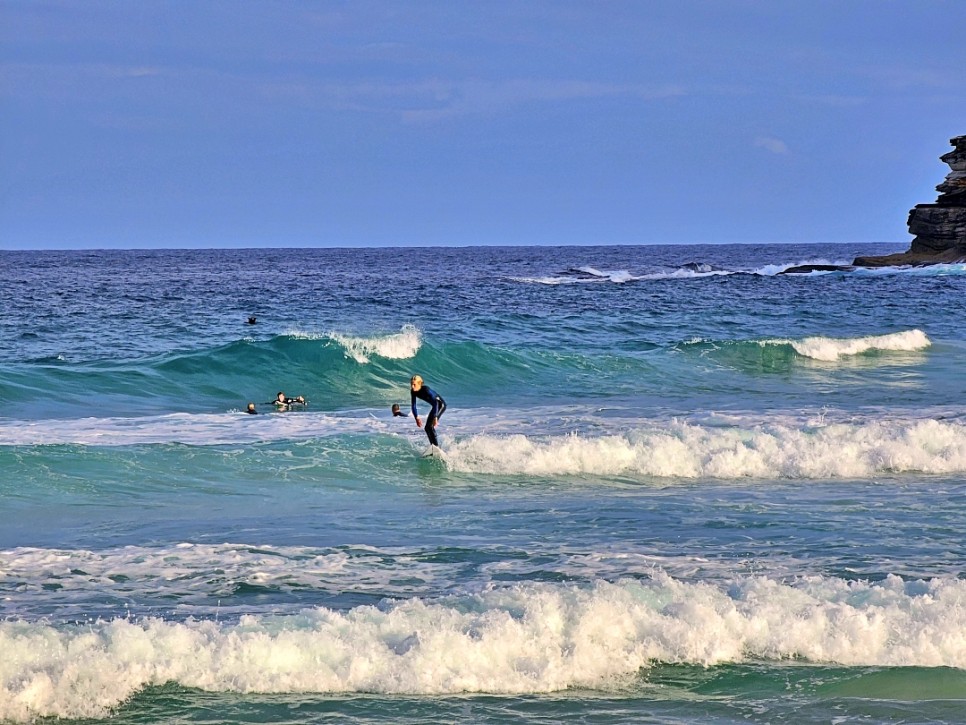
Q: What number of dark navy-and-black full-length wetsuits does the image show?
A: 1